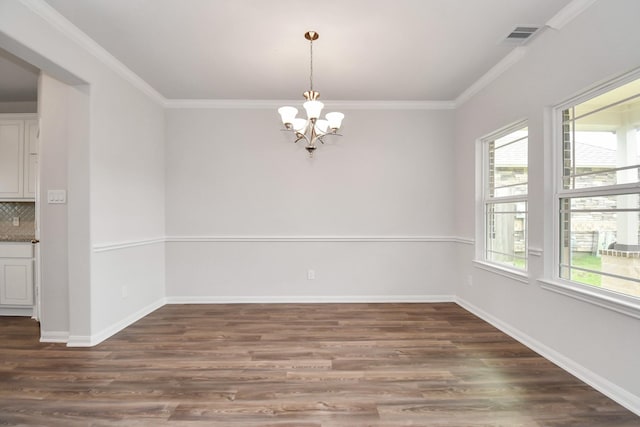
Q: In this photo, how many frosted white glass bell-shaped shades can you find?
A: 5